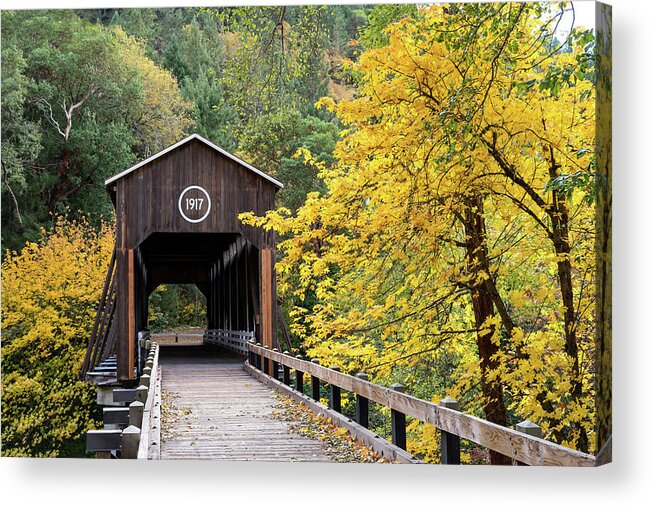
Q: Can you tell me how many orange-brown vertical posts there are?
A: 2